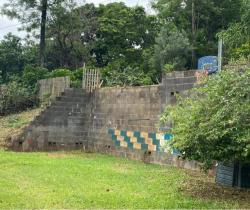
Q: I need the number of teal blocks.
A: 14